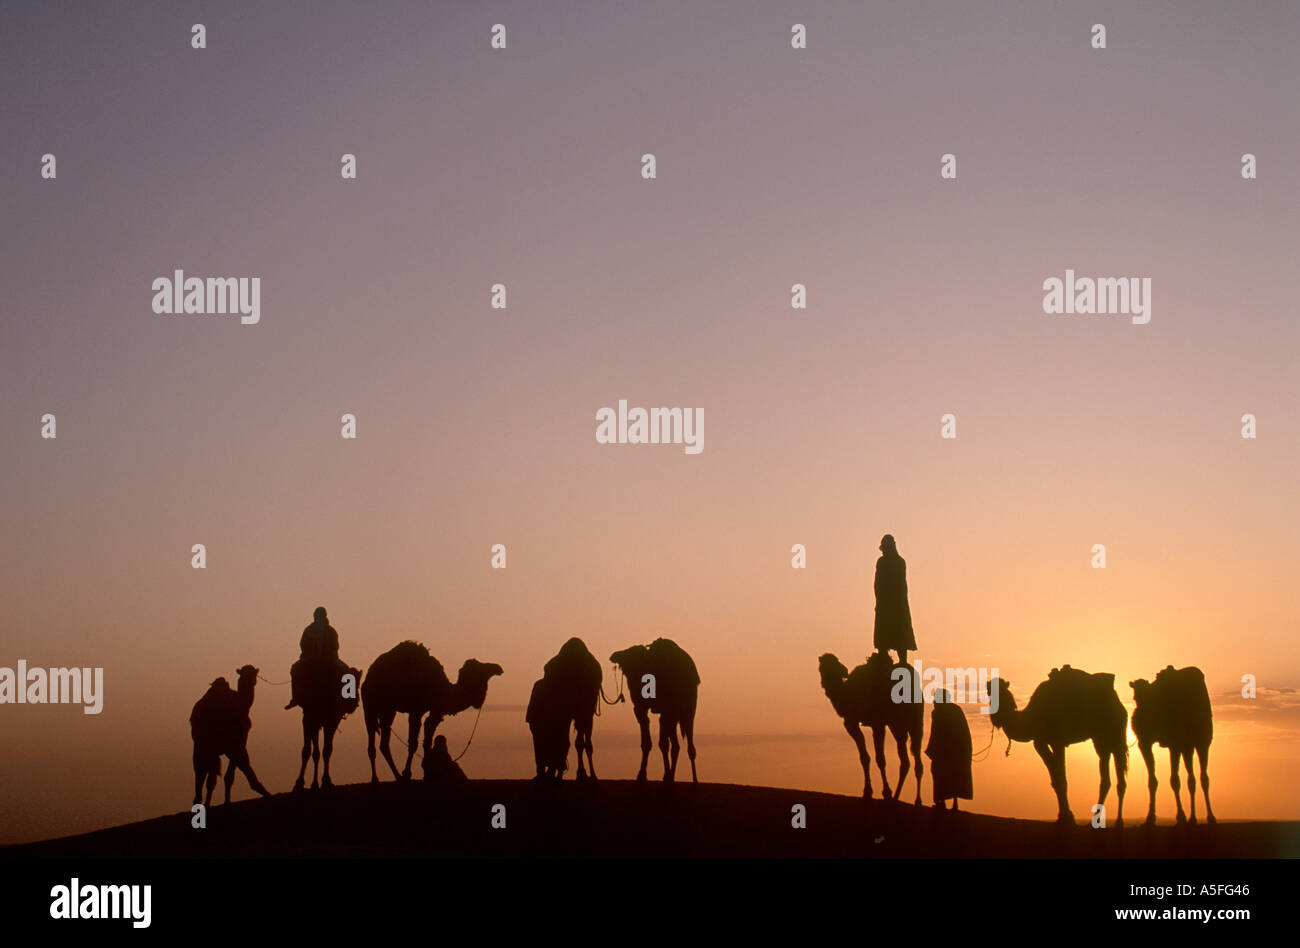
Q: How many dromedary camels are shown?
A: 8